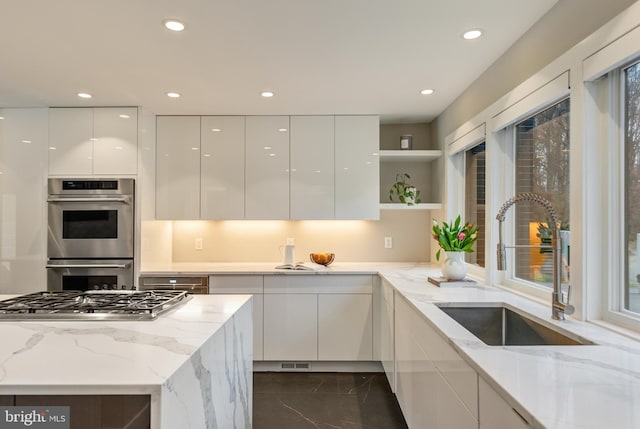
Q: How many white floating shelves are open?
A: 2